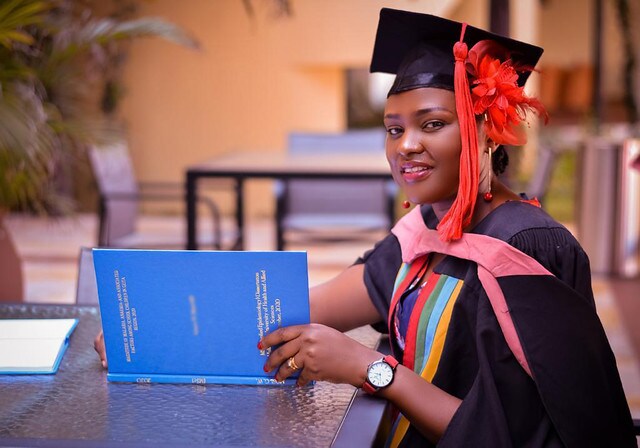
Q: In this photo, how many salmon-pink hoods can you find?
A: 1